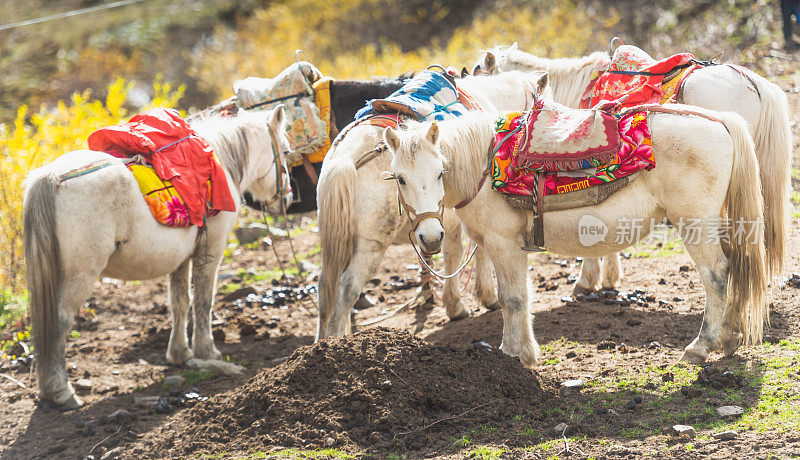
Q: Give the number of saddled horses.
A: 5